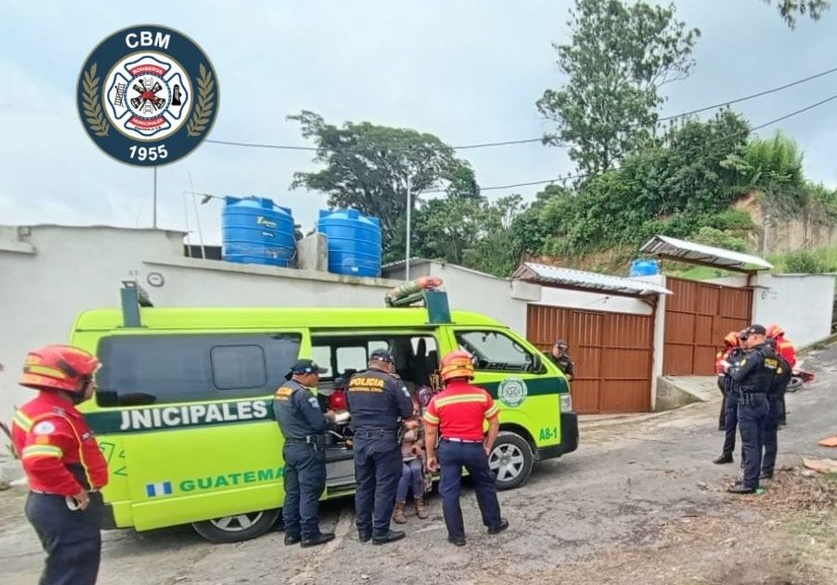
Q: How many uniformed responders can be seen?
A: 10